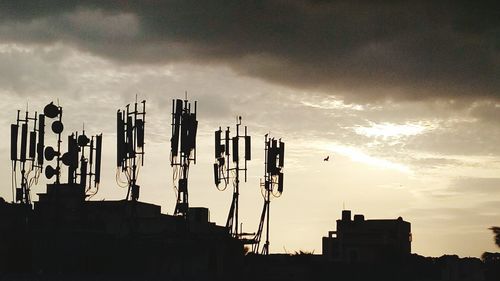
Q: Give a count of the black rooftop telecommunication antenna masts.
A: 7